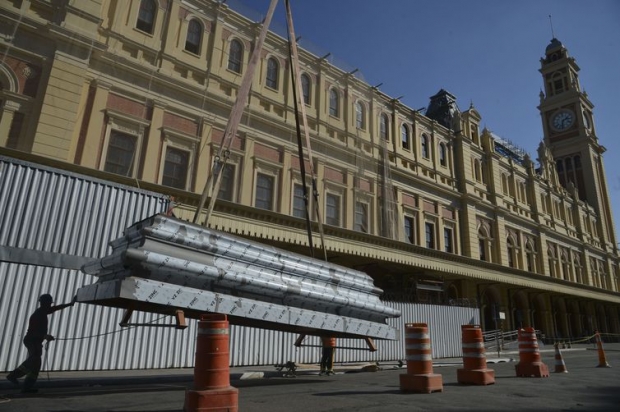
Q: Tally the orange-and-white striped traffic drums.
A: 4